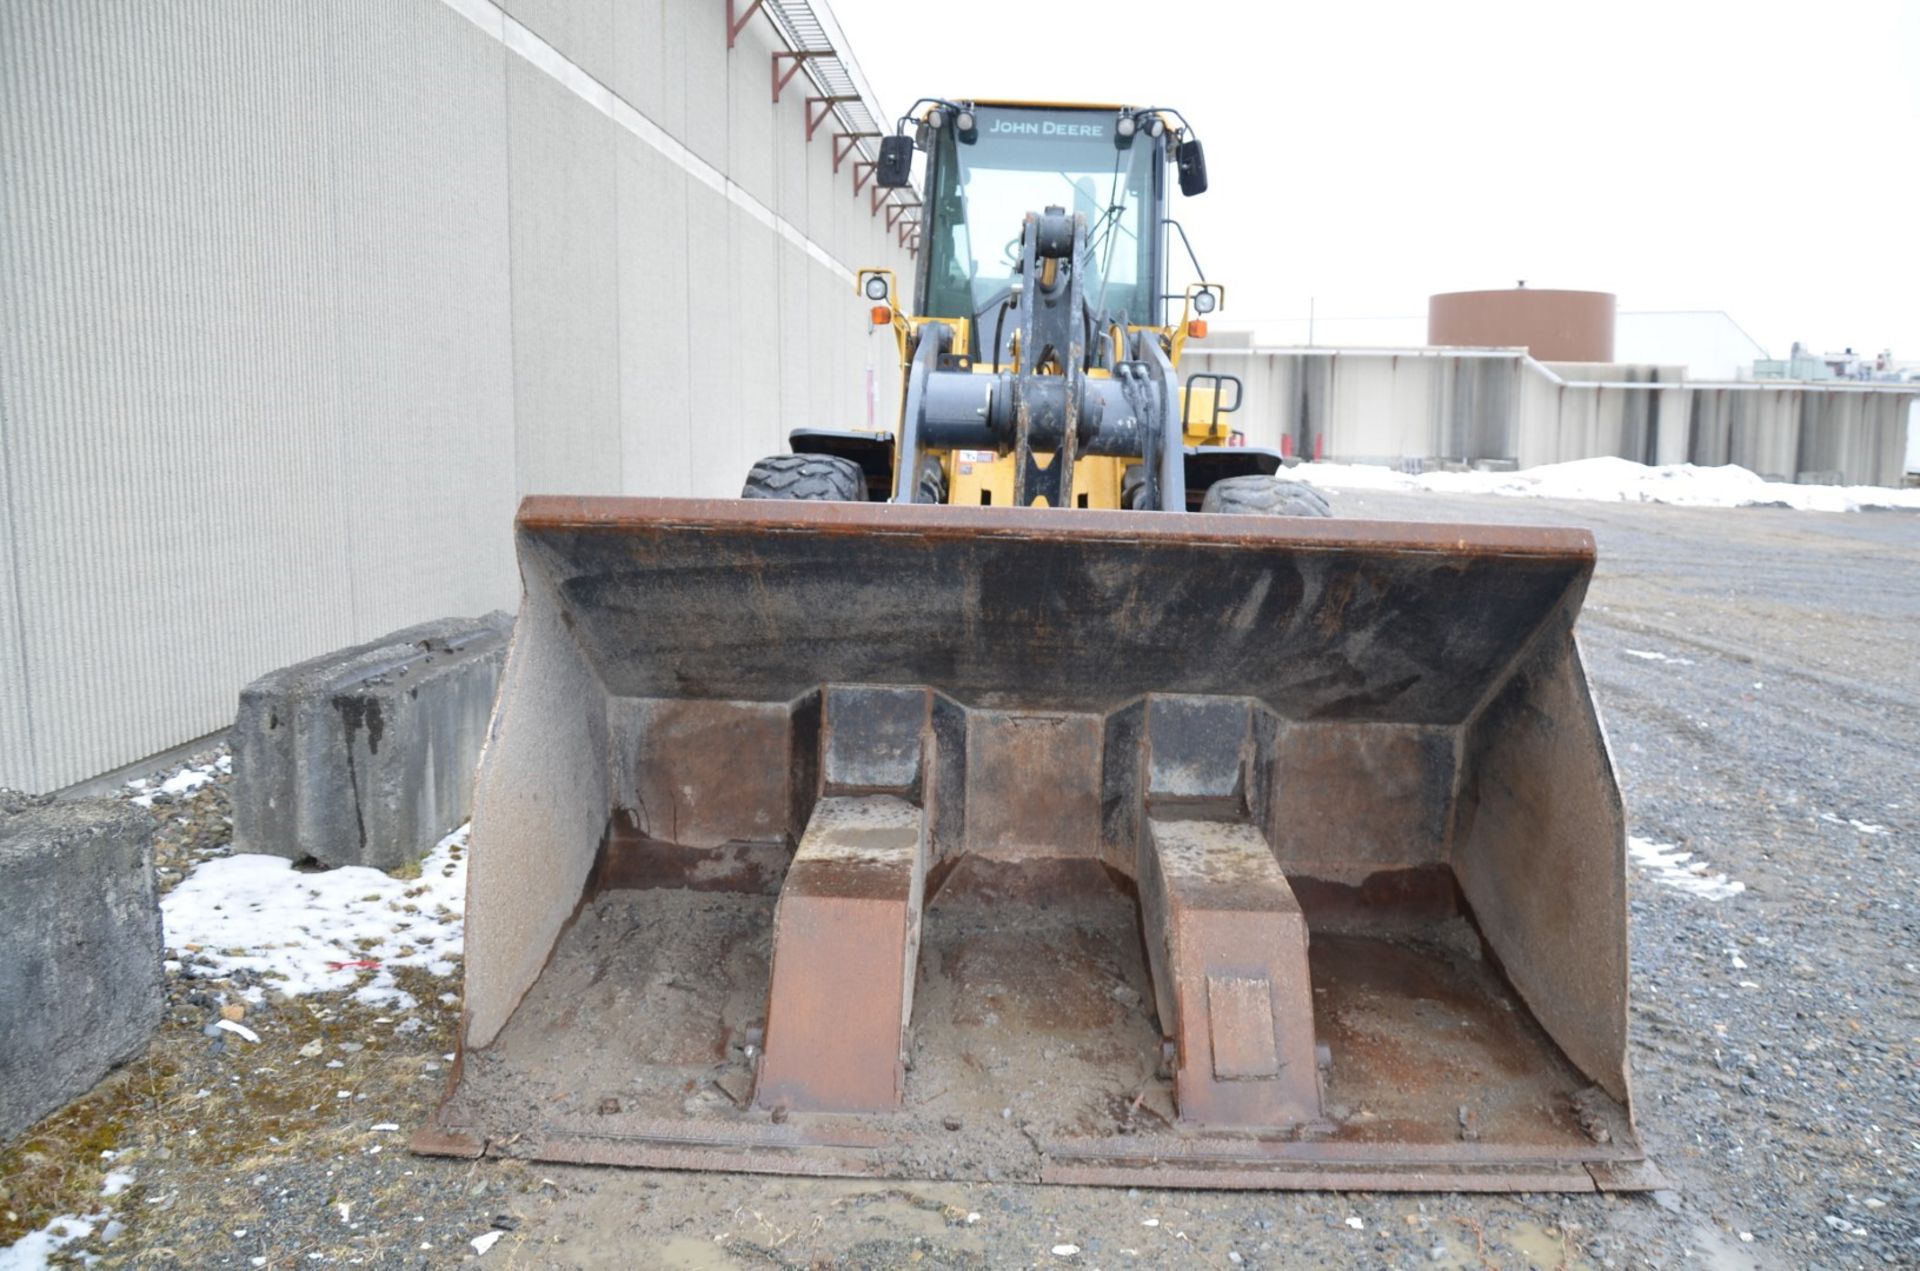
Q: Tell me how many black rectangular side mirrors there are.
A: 2